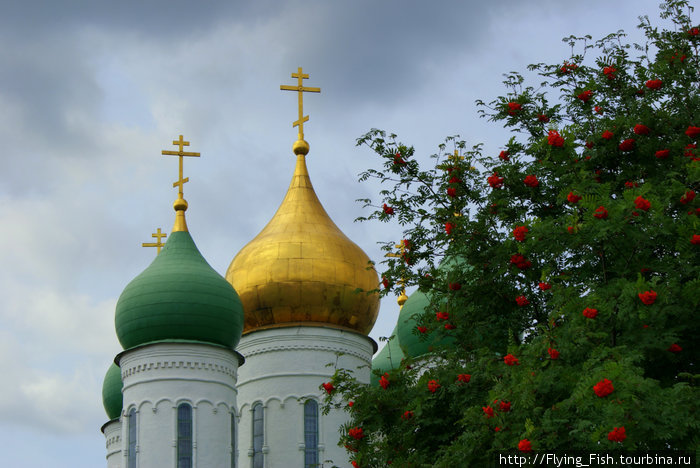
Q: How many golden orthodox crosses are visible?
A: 5